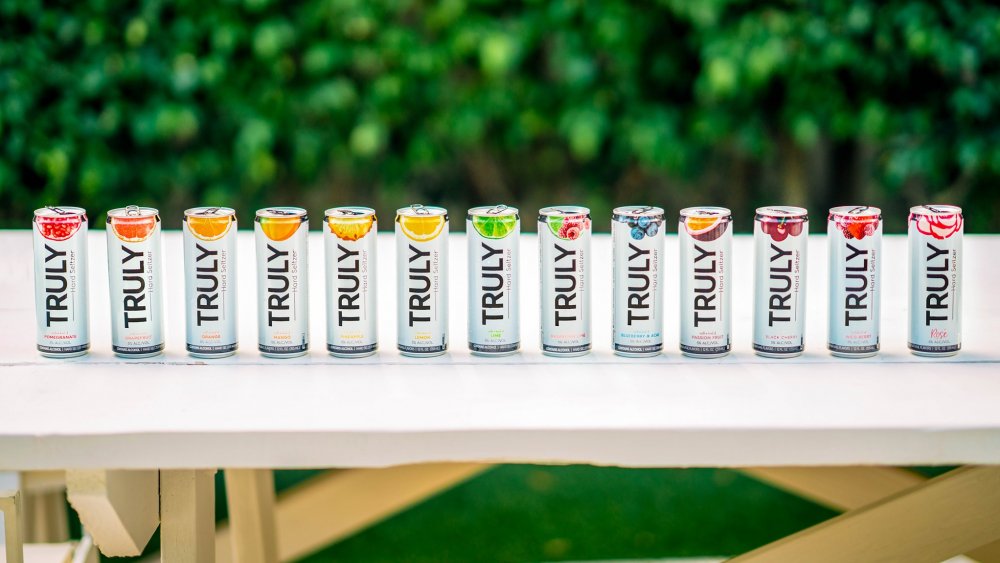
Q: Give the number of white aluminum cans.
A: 13